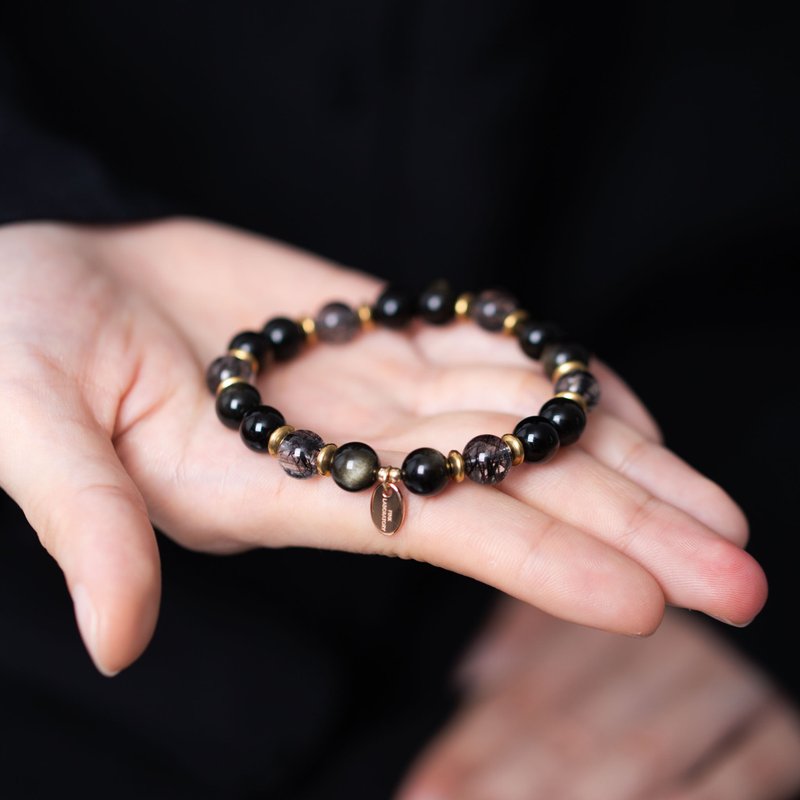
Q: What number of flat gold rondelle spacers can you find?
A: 12